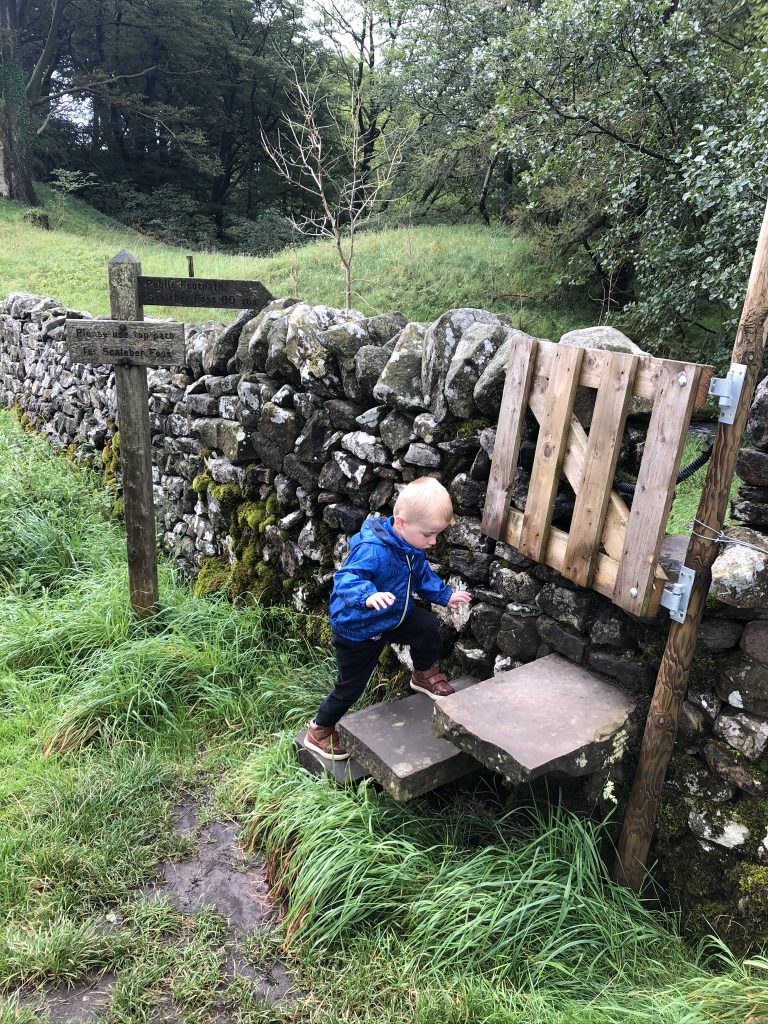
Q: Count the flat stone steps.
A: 3